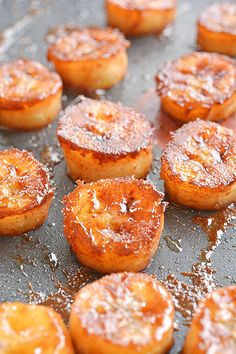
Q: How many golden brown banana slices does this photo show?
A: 12